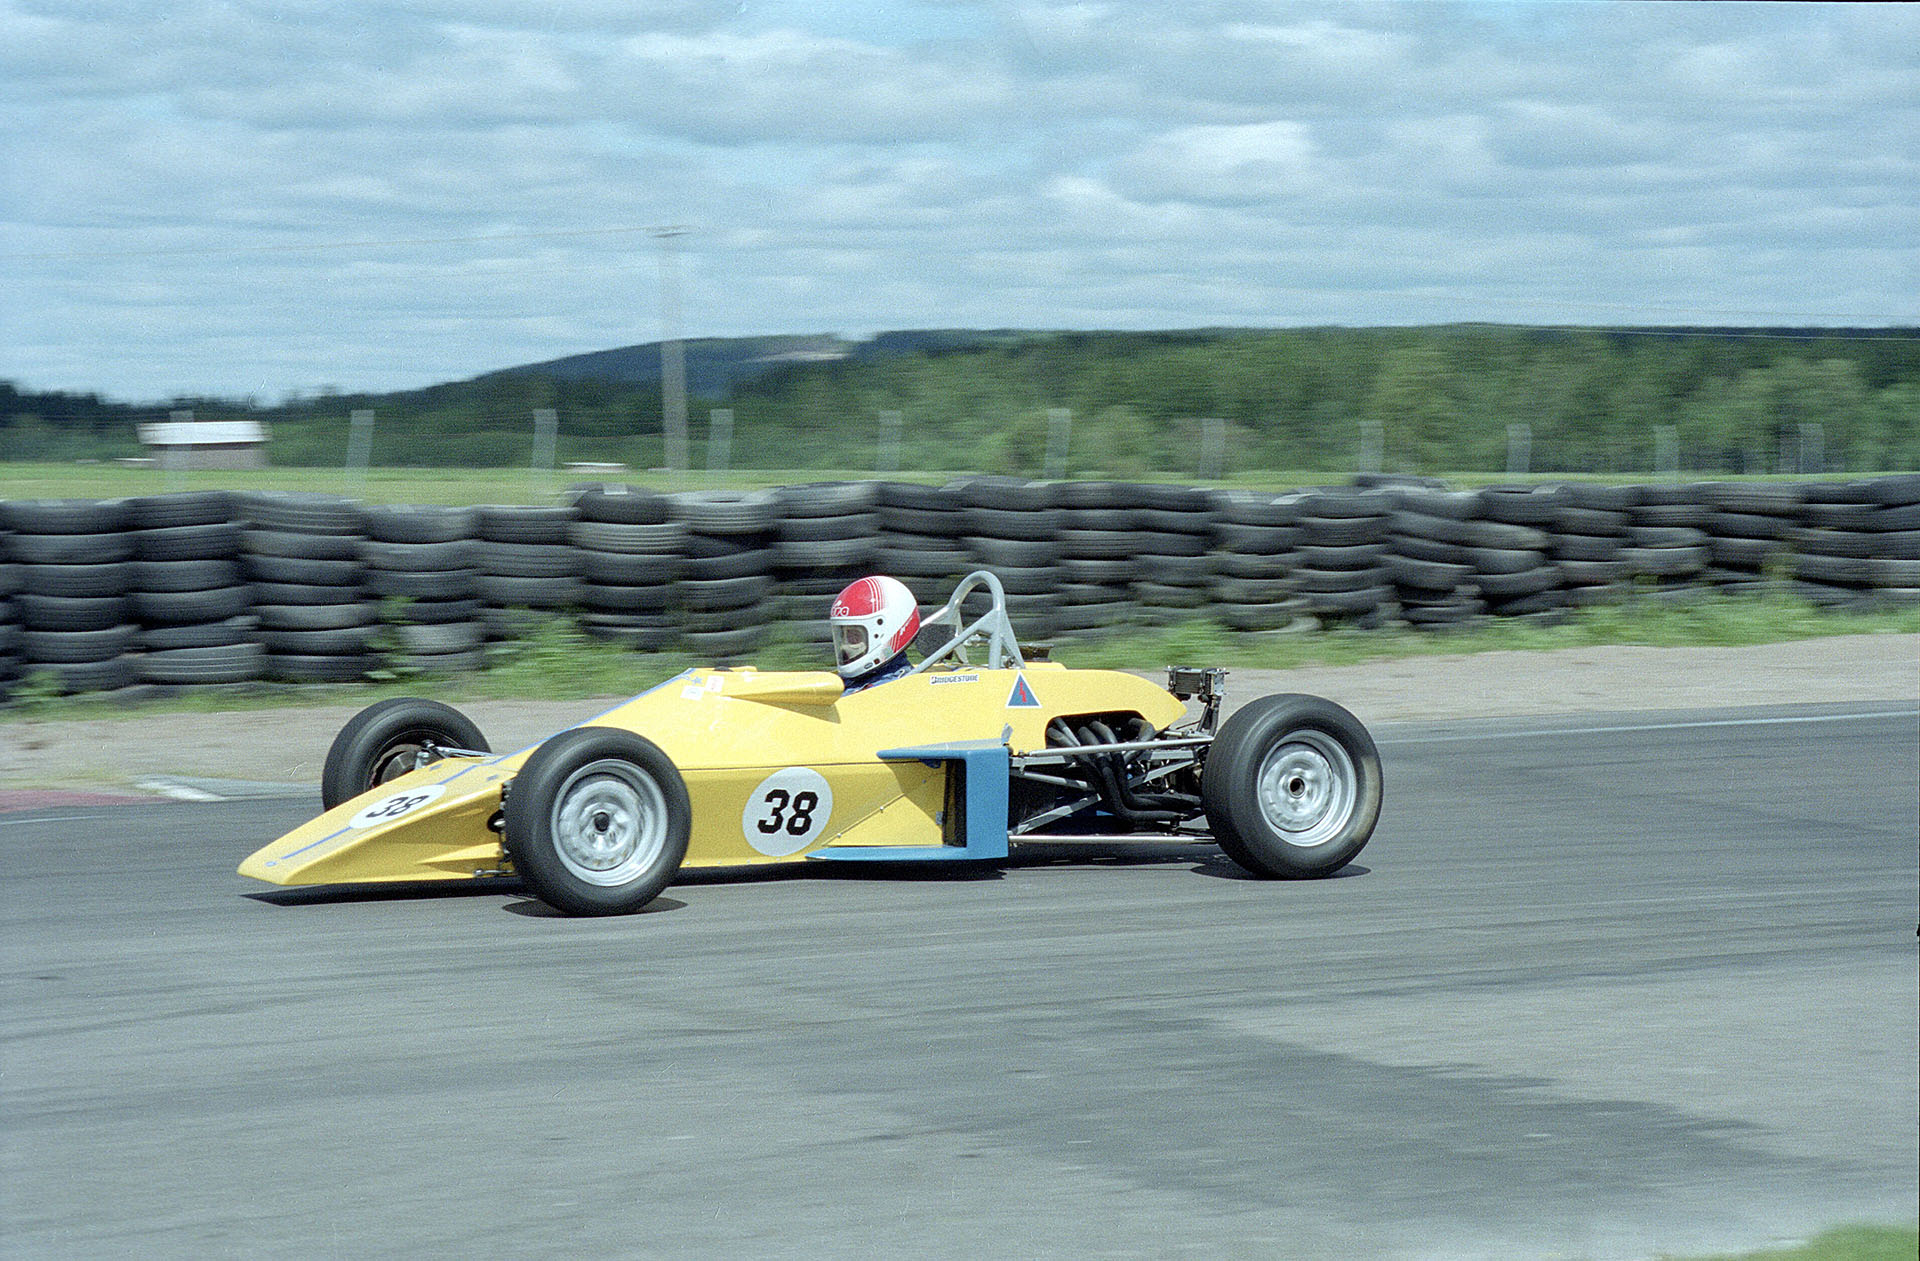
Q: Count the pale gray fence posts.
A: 11